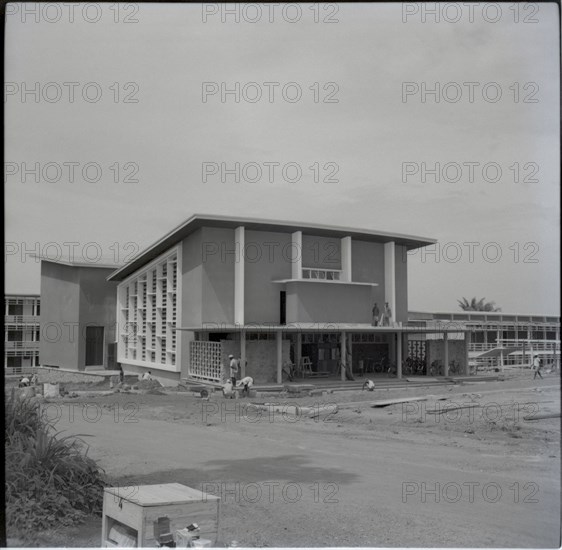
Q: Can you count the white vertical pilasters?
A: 4